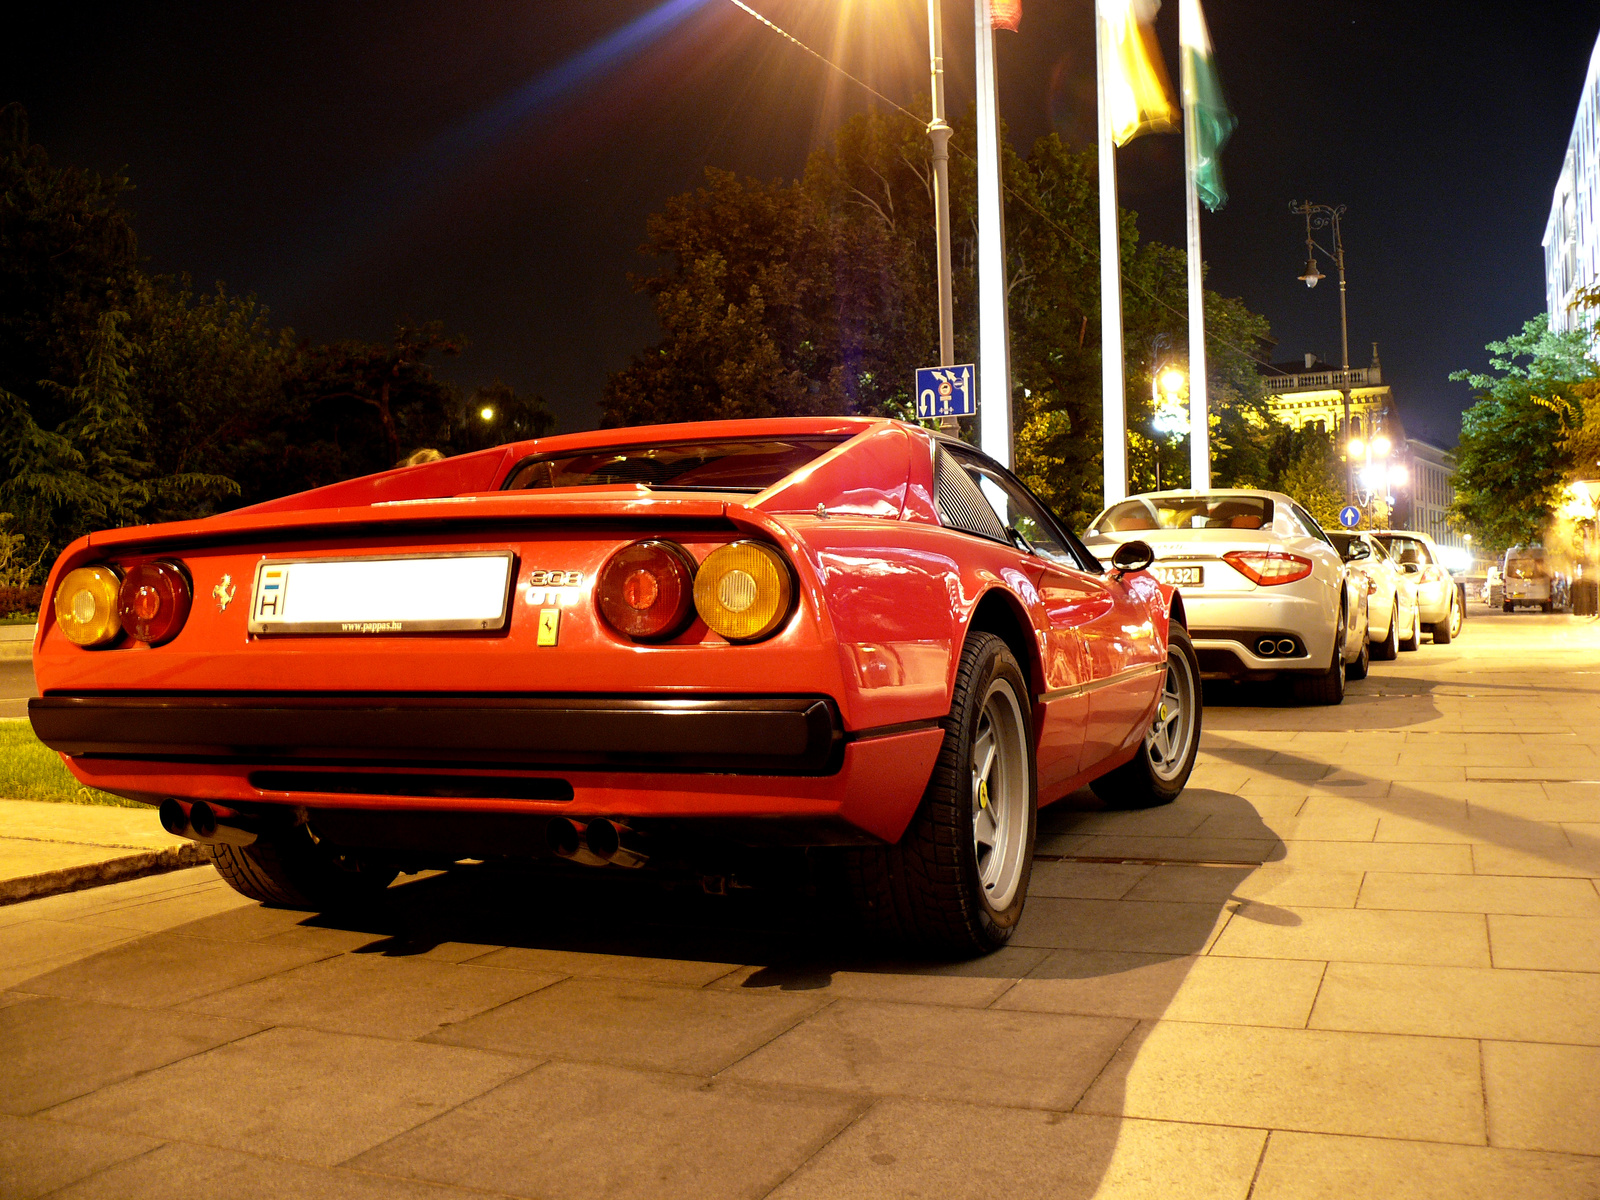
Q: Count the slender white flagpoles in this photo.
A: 3